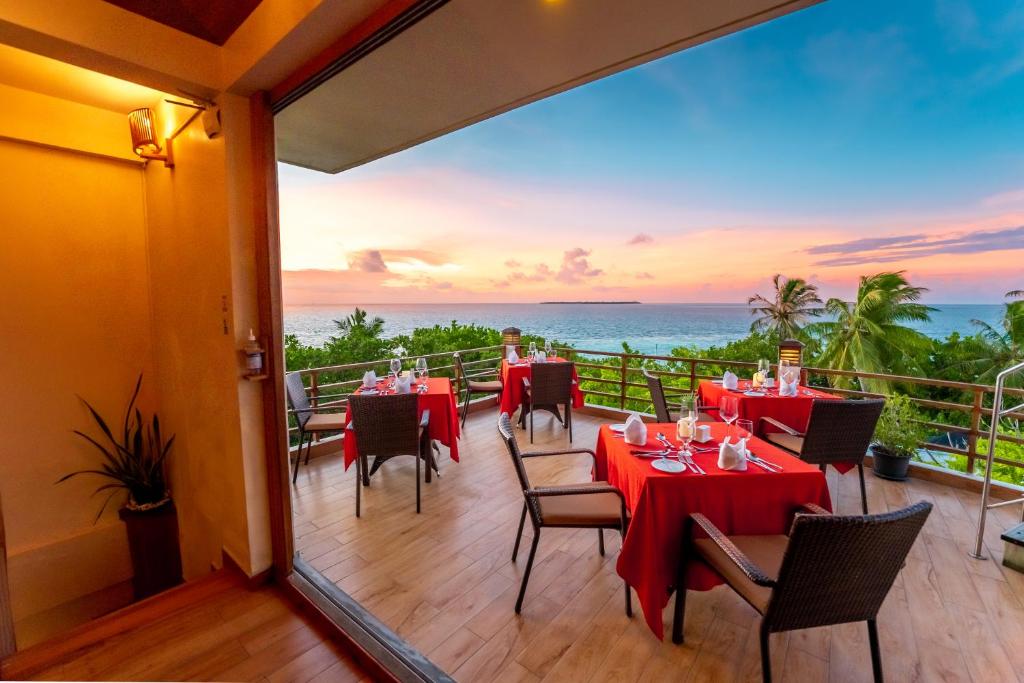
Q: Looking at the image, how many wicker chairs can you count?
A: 8